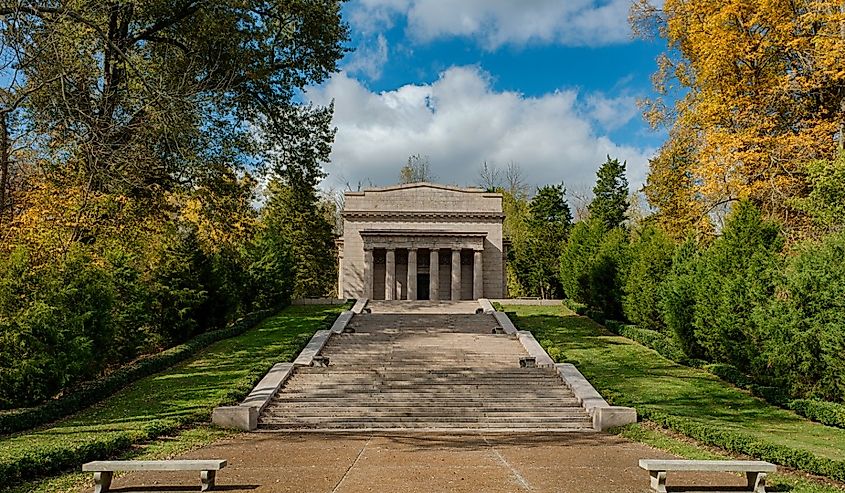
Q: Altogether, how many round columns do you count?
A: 6